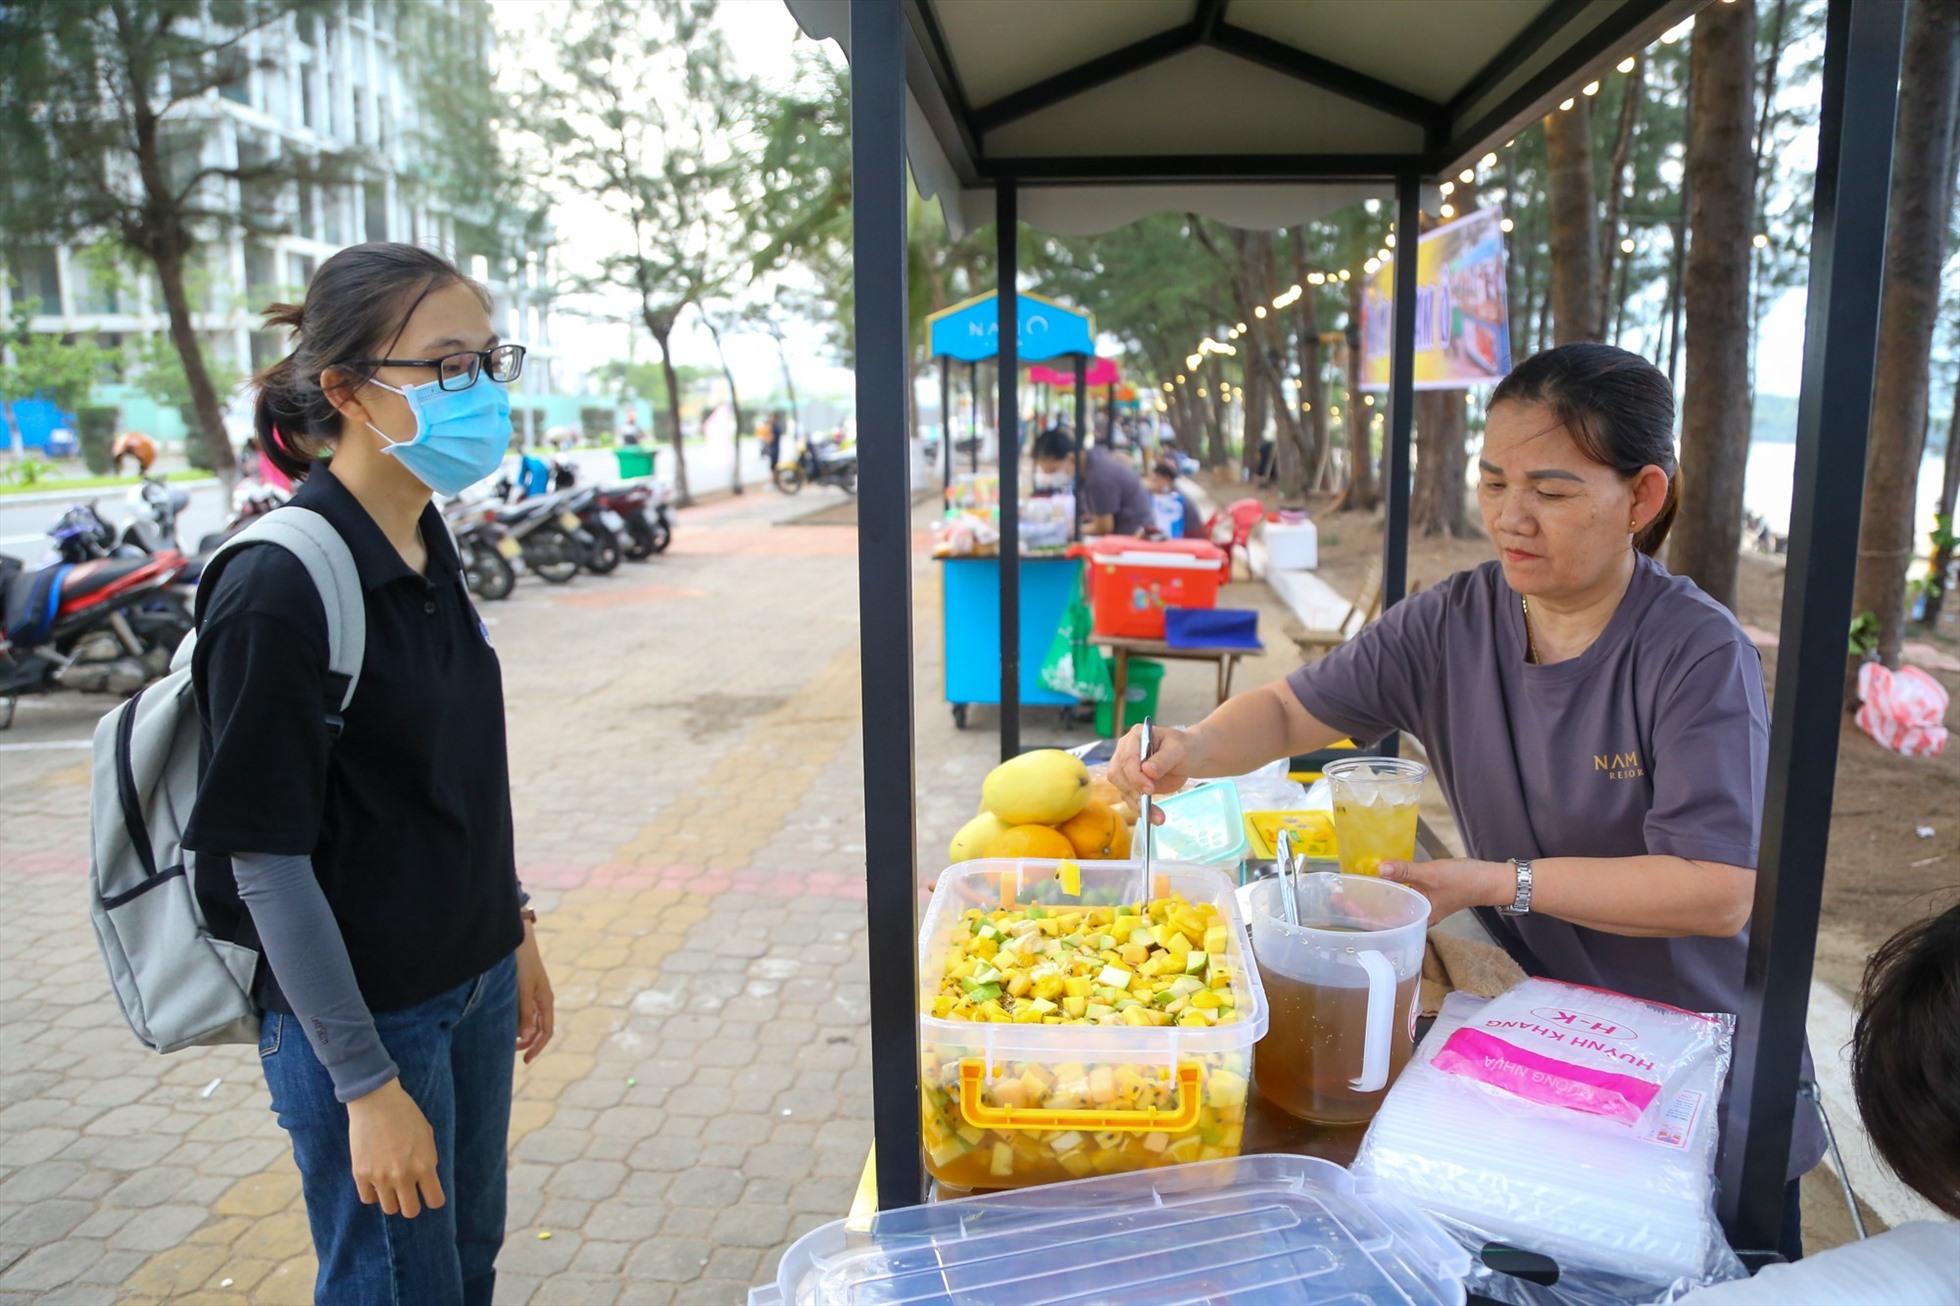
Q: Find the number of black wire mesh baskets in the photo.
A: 0